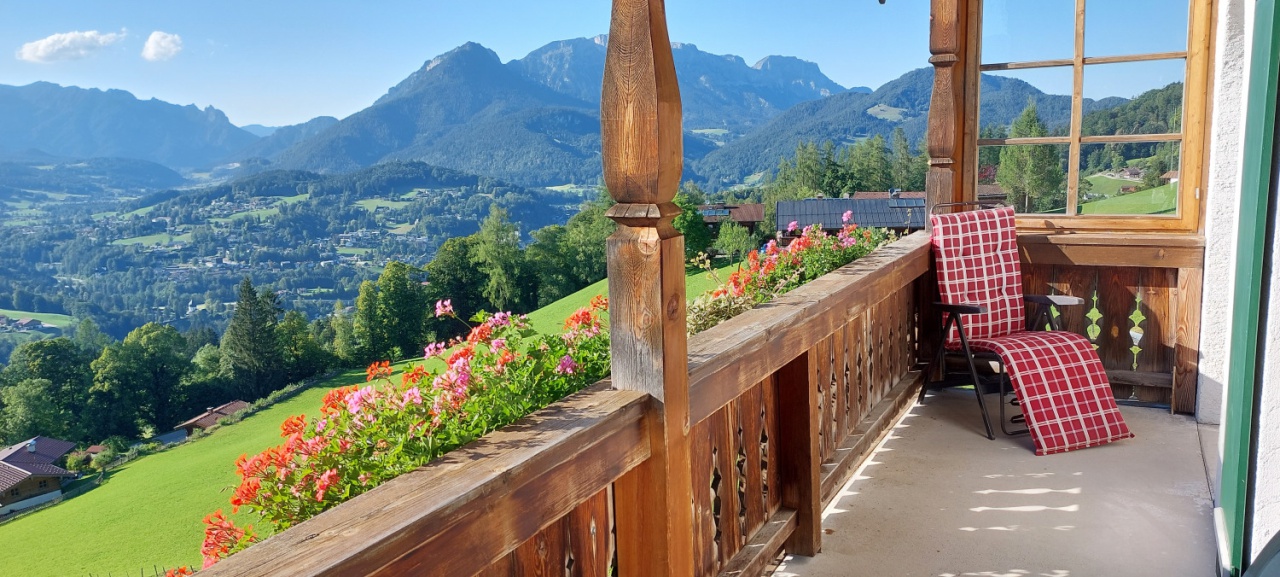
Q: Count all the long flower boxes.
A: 2